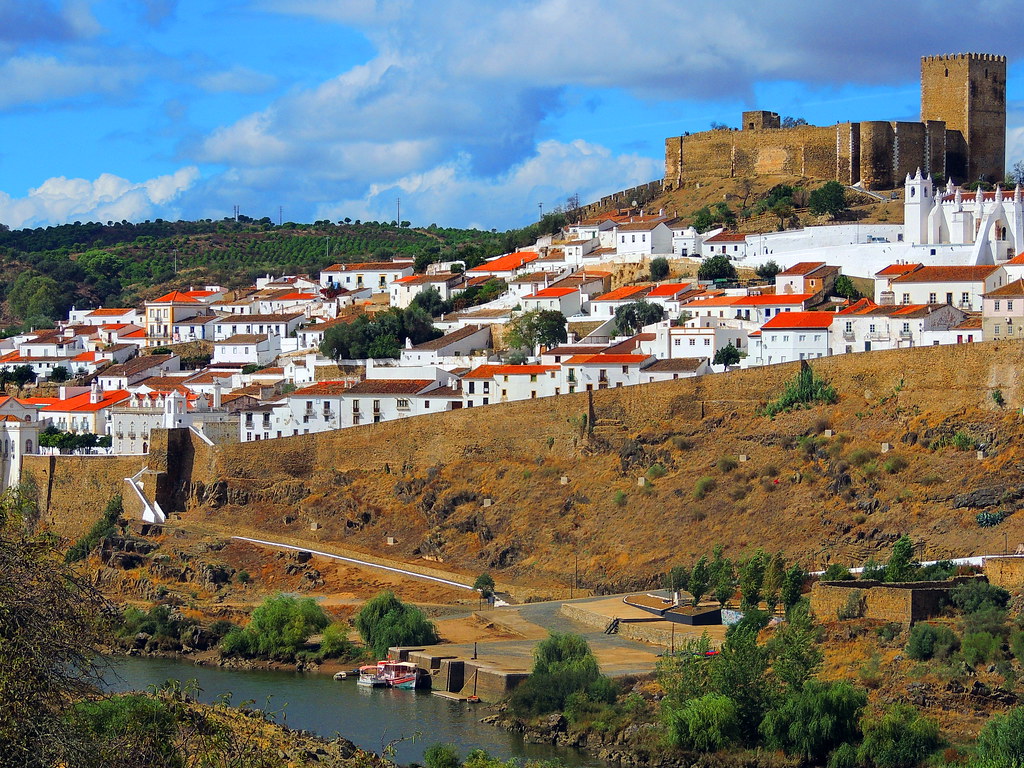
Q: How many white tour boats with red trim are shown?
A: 2